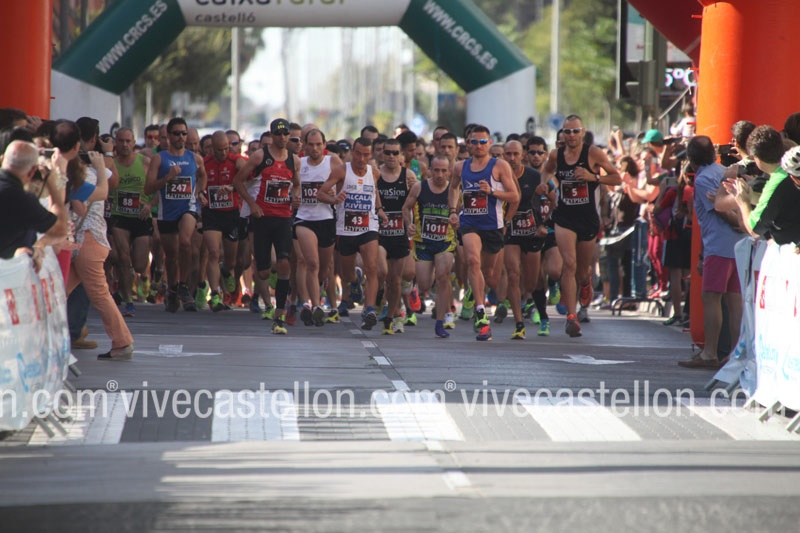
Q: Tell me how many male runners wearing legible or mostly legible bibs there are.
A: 11